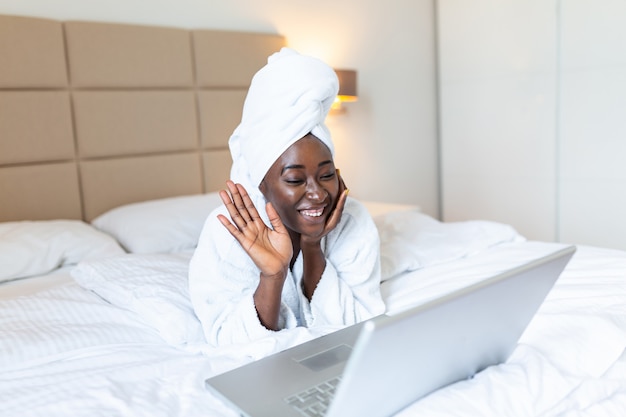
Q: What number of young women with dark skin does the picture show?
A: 1